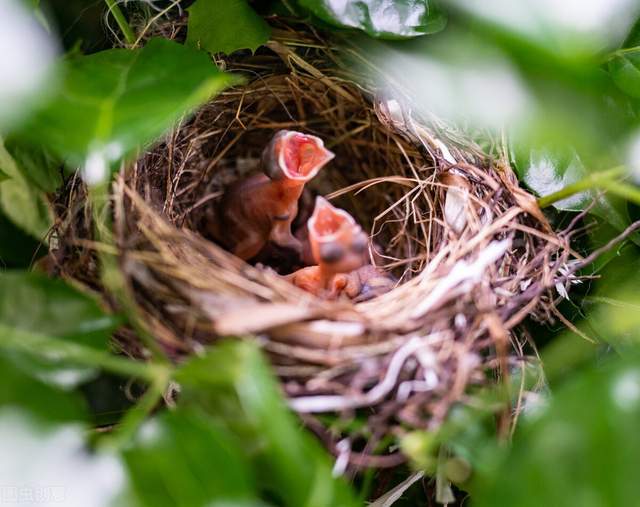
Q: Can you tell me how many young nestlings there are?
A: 2